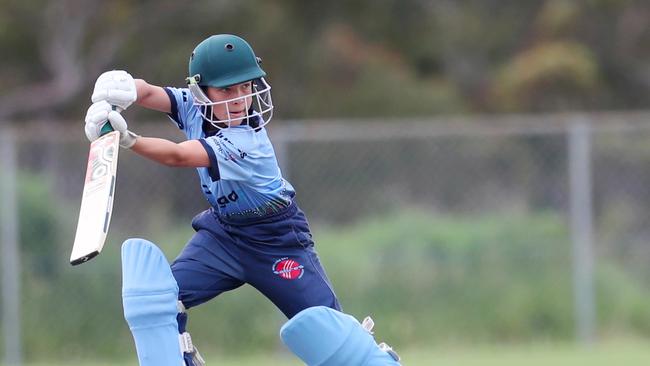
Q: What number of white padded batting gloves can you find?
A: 2